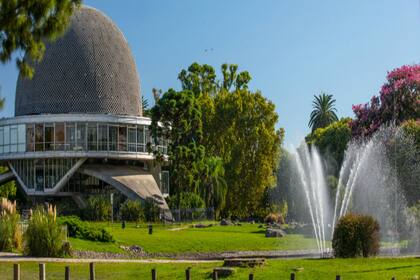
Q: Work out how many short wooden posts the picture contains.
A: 11